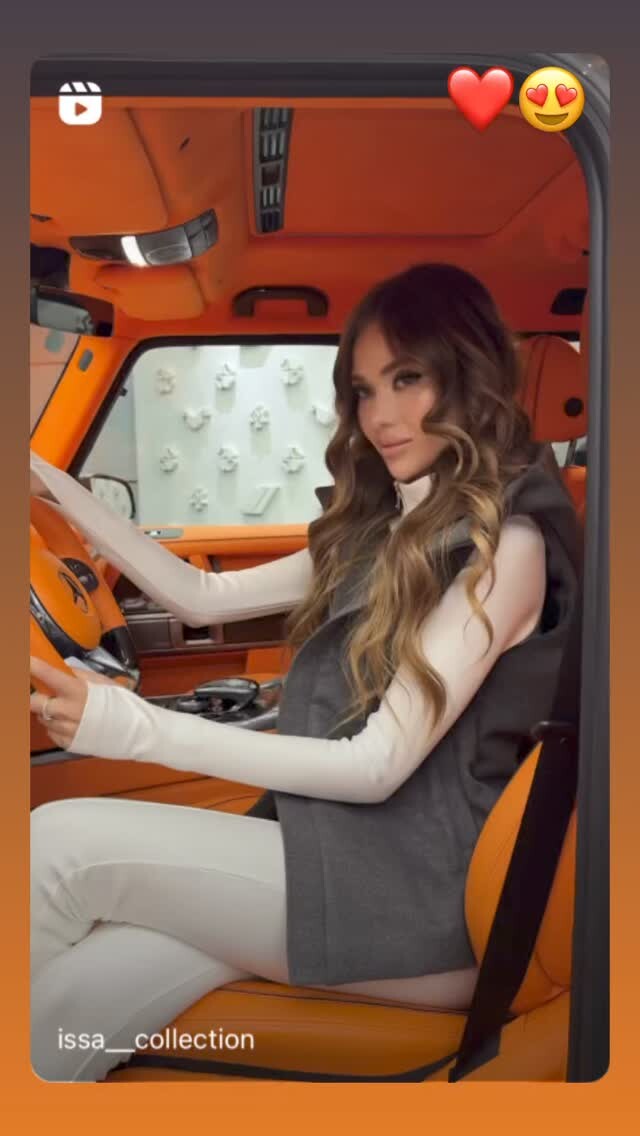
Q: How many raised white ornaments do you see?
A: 11